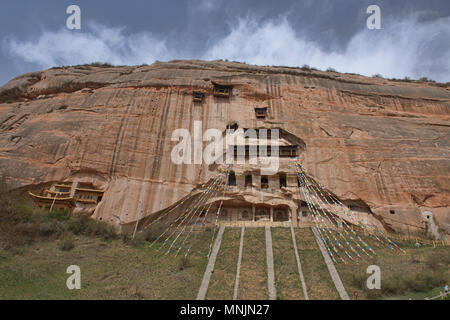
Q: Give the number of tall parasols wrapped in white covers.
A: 0